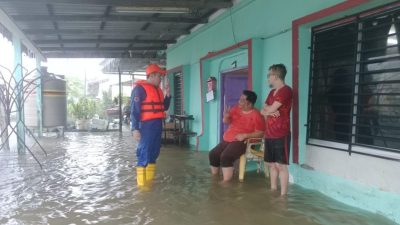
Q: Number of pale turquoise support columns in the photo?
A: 2